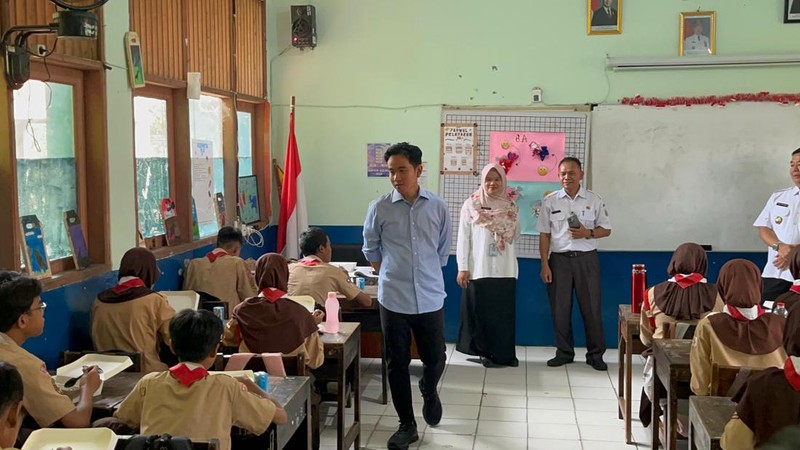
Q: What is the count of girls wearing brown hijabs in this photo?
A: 6